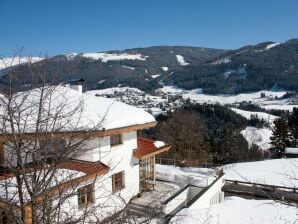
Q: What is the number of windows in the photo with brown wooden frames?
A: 3